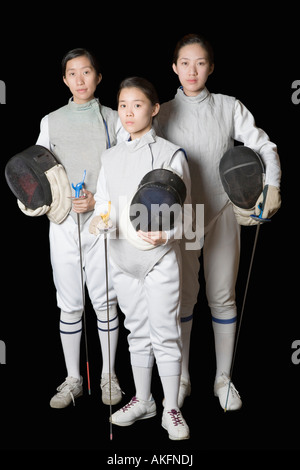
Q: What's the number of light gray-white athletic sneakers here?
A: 6